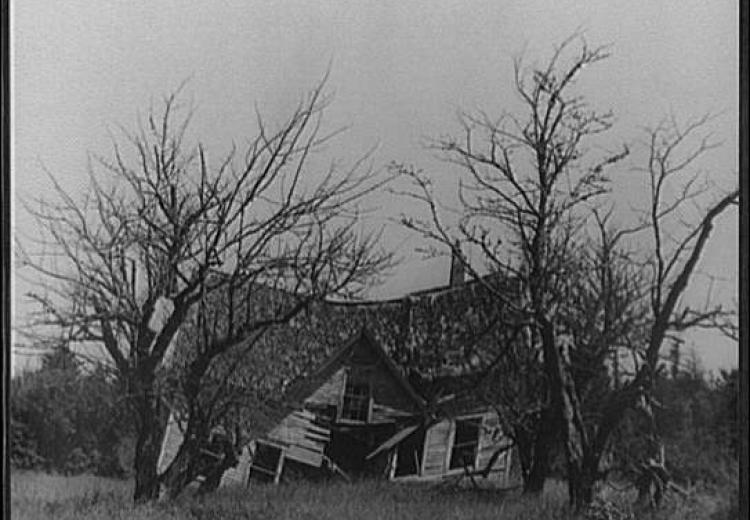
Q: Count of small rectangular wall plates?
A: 0